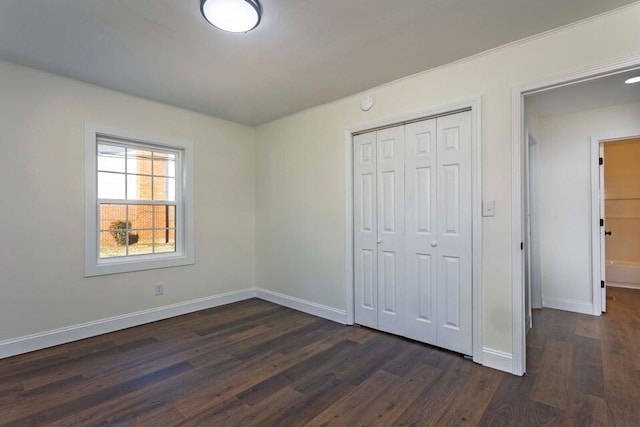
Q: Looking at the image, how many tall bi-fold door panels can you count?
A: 4